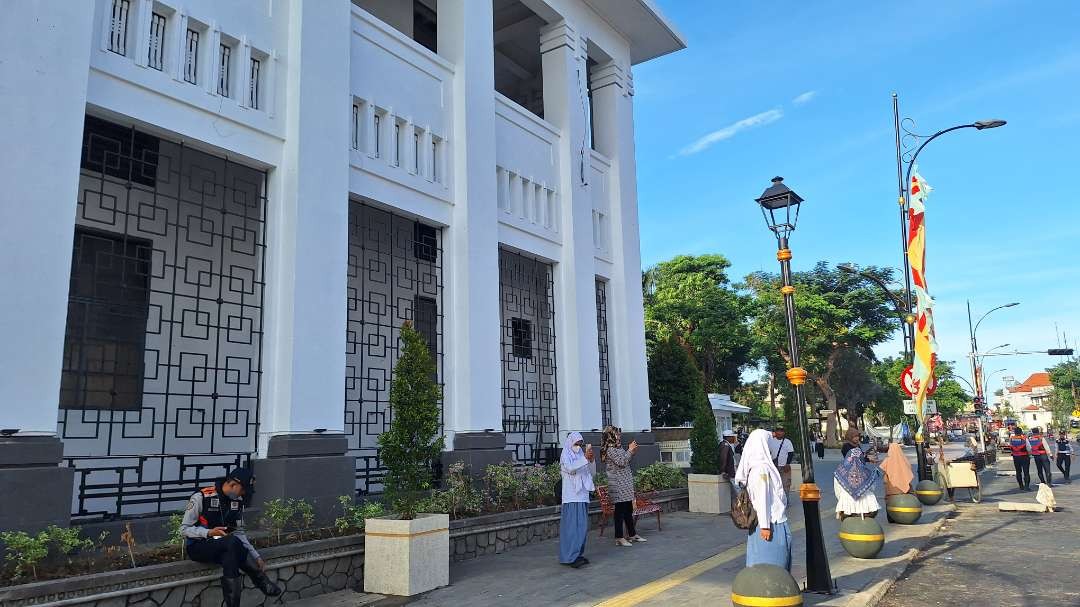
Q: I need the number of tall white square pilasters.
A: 5